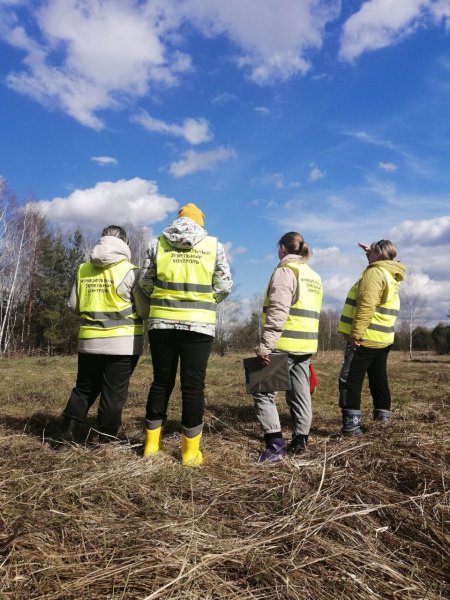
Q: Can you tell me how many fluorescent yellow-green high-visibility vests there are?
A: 4